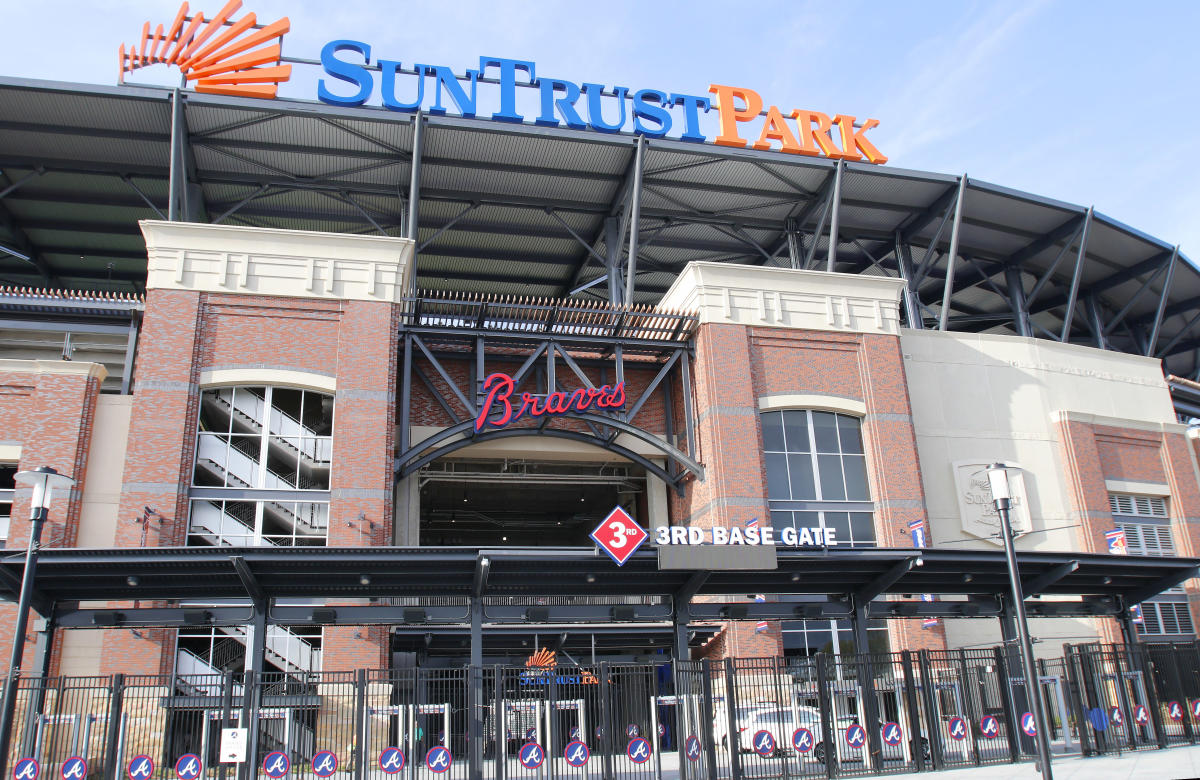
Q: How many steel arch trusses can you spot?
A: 2